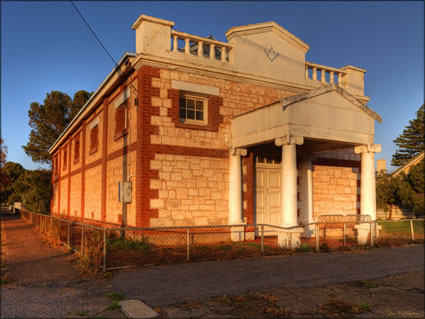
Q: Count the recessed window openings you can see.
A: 6